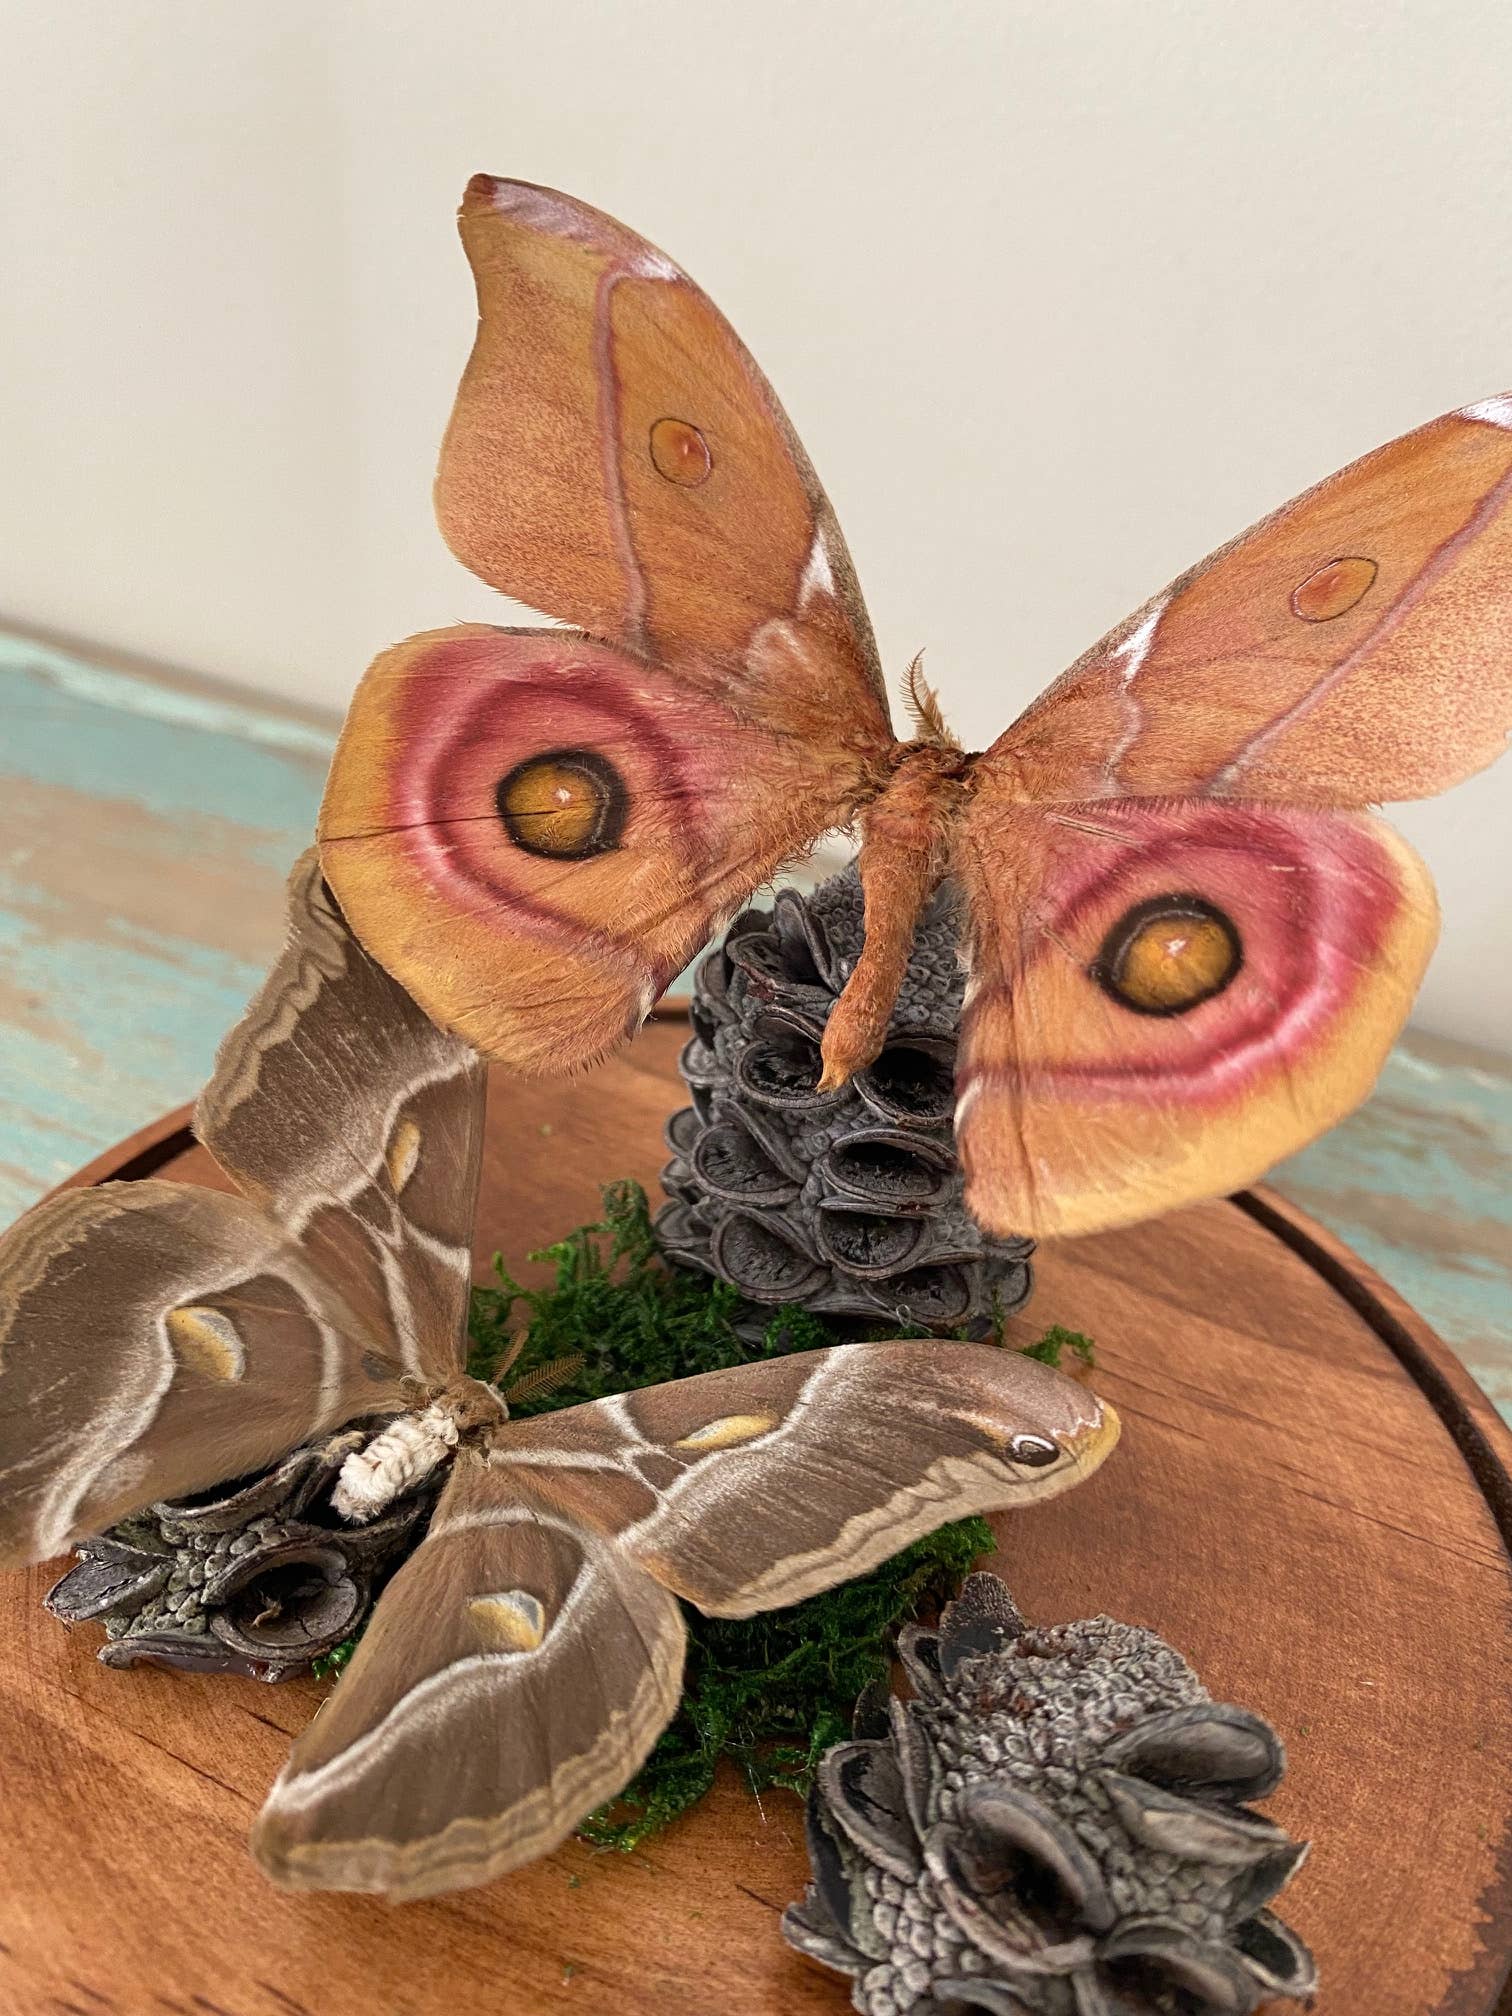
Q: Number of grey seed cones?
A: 3